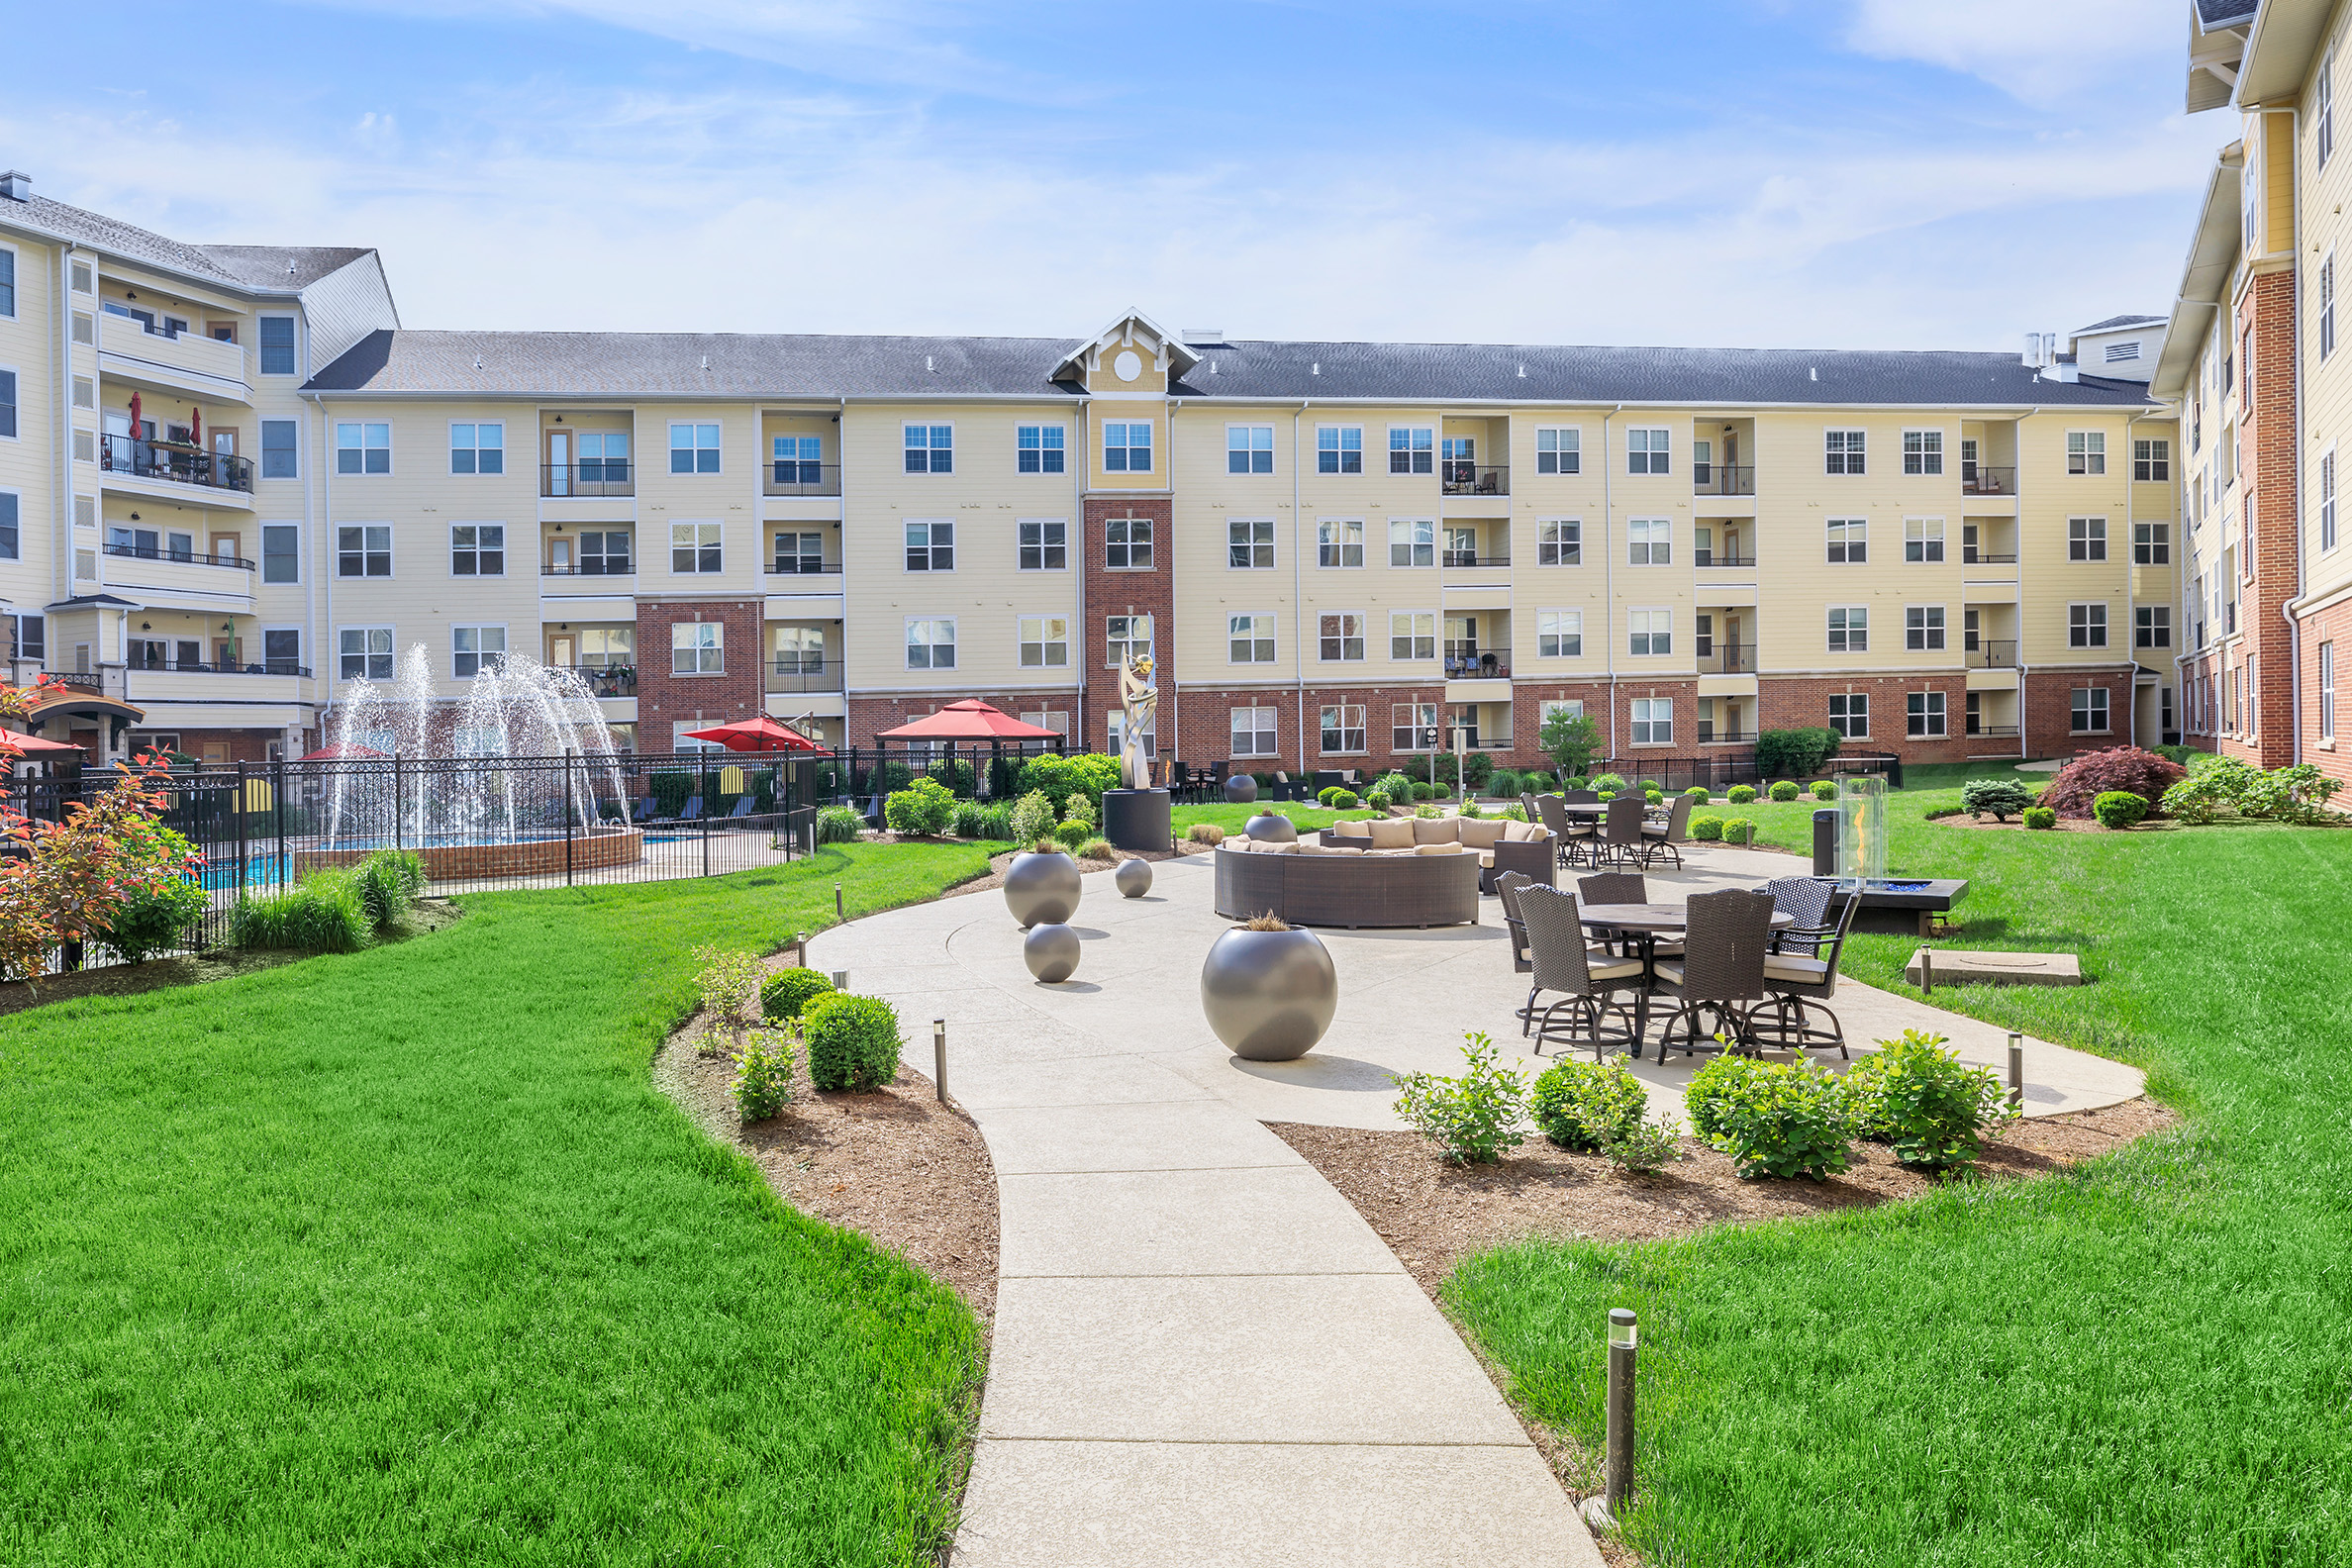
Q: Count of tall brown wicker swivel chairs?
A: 12